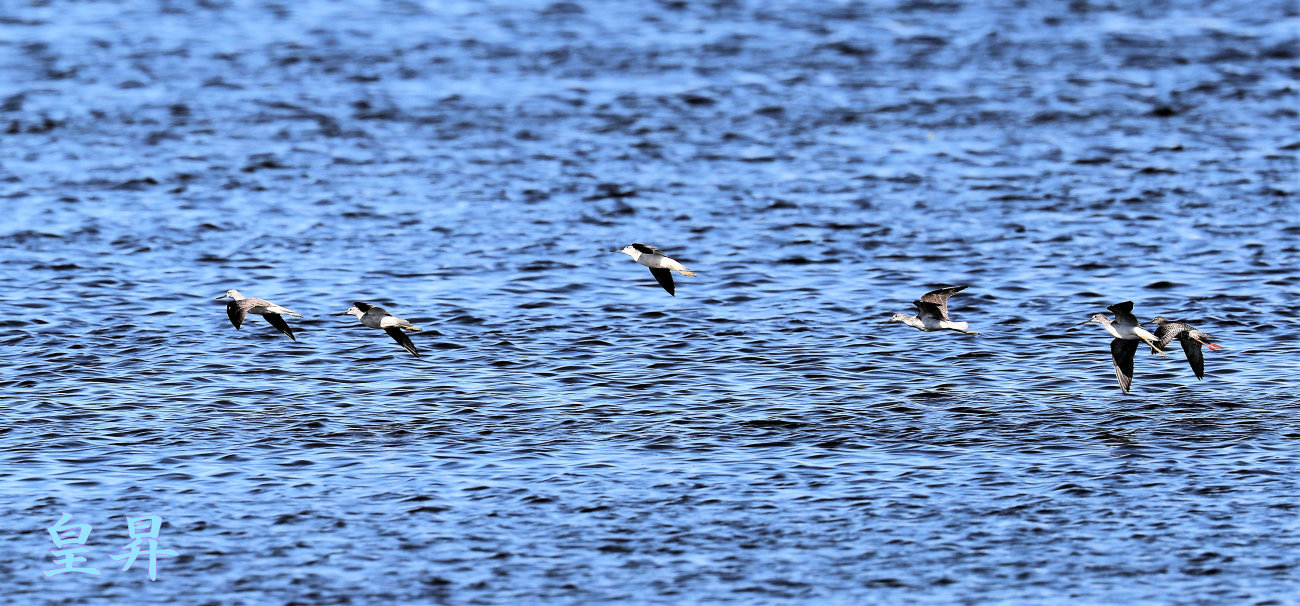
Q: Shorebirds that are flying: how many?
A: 6